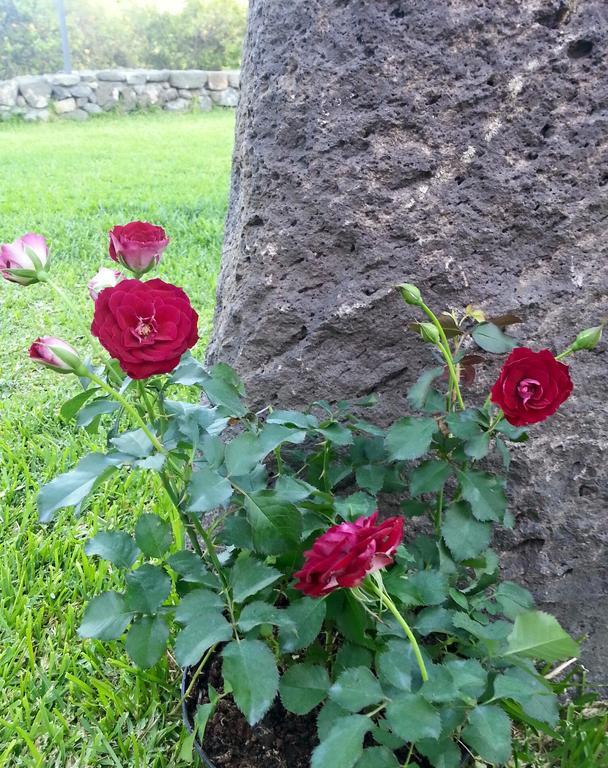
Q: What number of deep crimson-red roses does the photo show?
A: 3